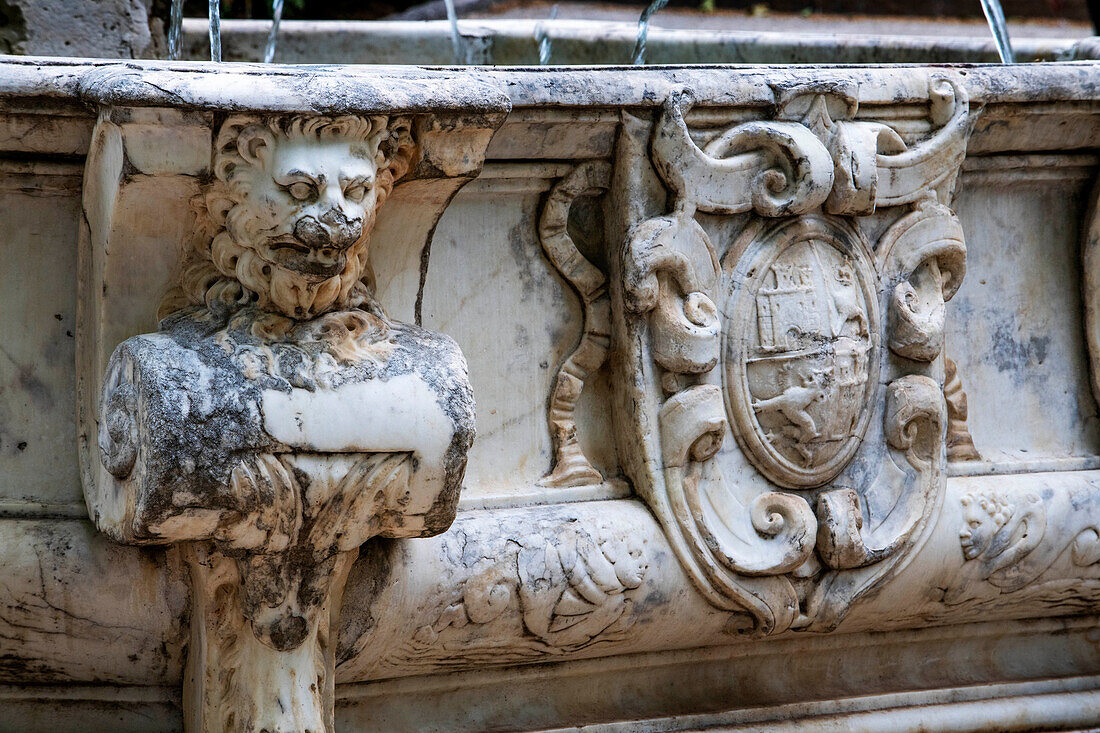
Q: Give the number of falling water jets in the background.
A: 7